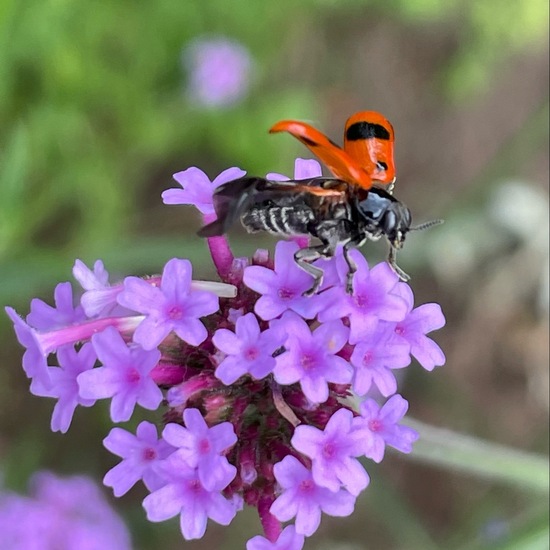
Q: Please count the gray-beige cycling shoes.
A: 0